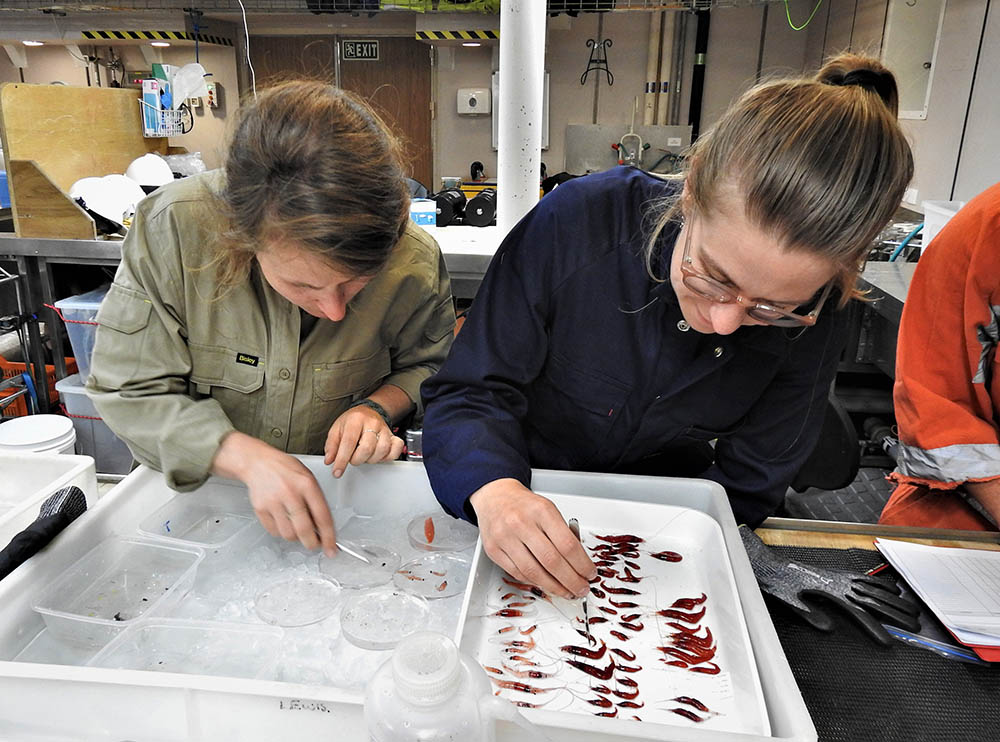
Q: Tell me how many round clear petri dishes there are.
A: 5